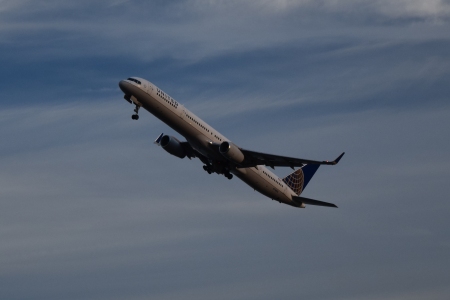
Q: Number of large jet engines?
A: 2